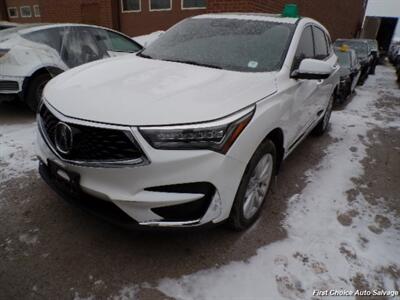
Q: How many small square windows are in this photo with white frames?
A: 3